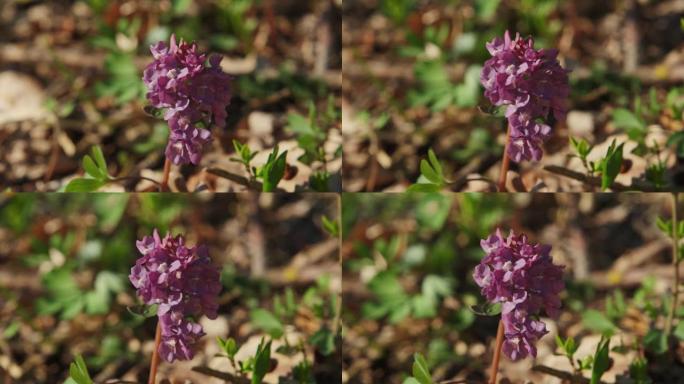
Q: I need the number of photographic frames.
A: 4